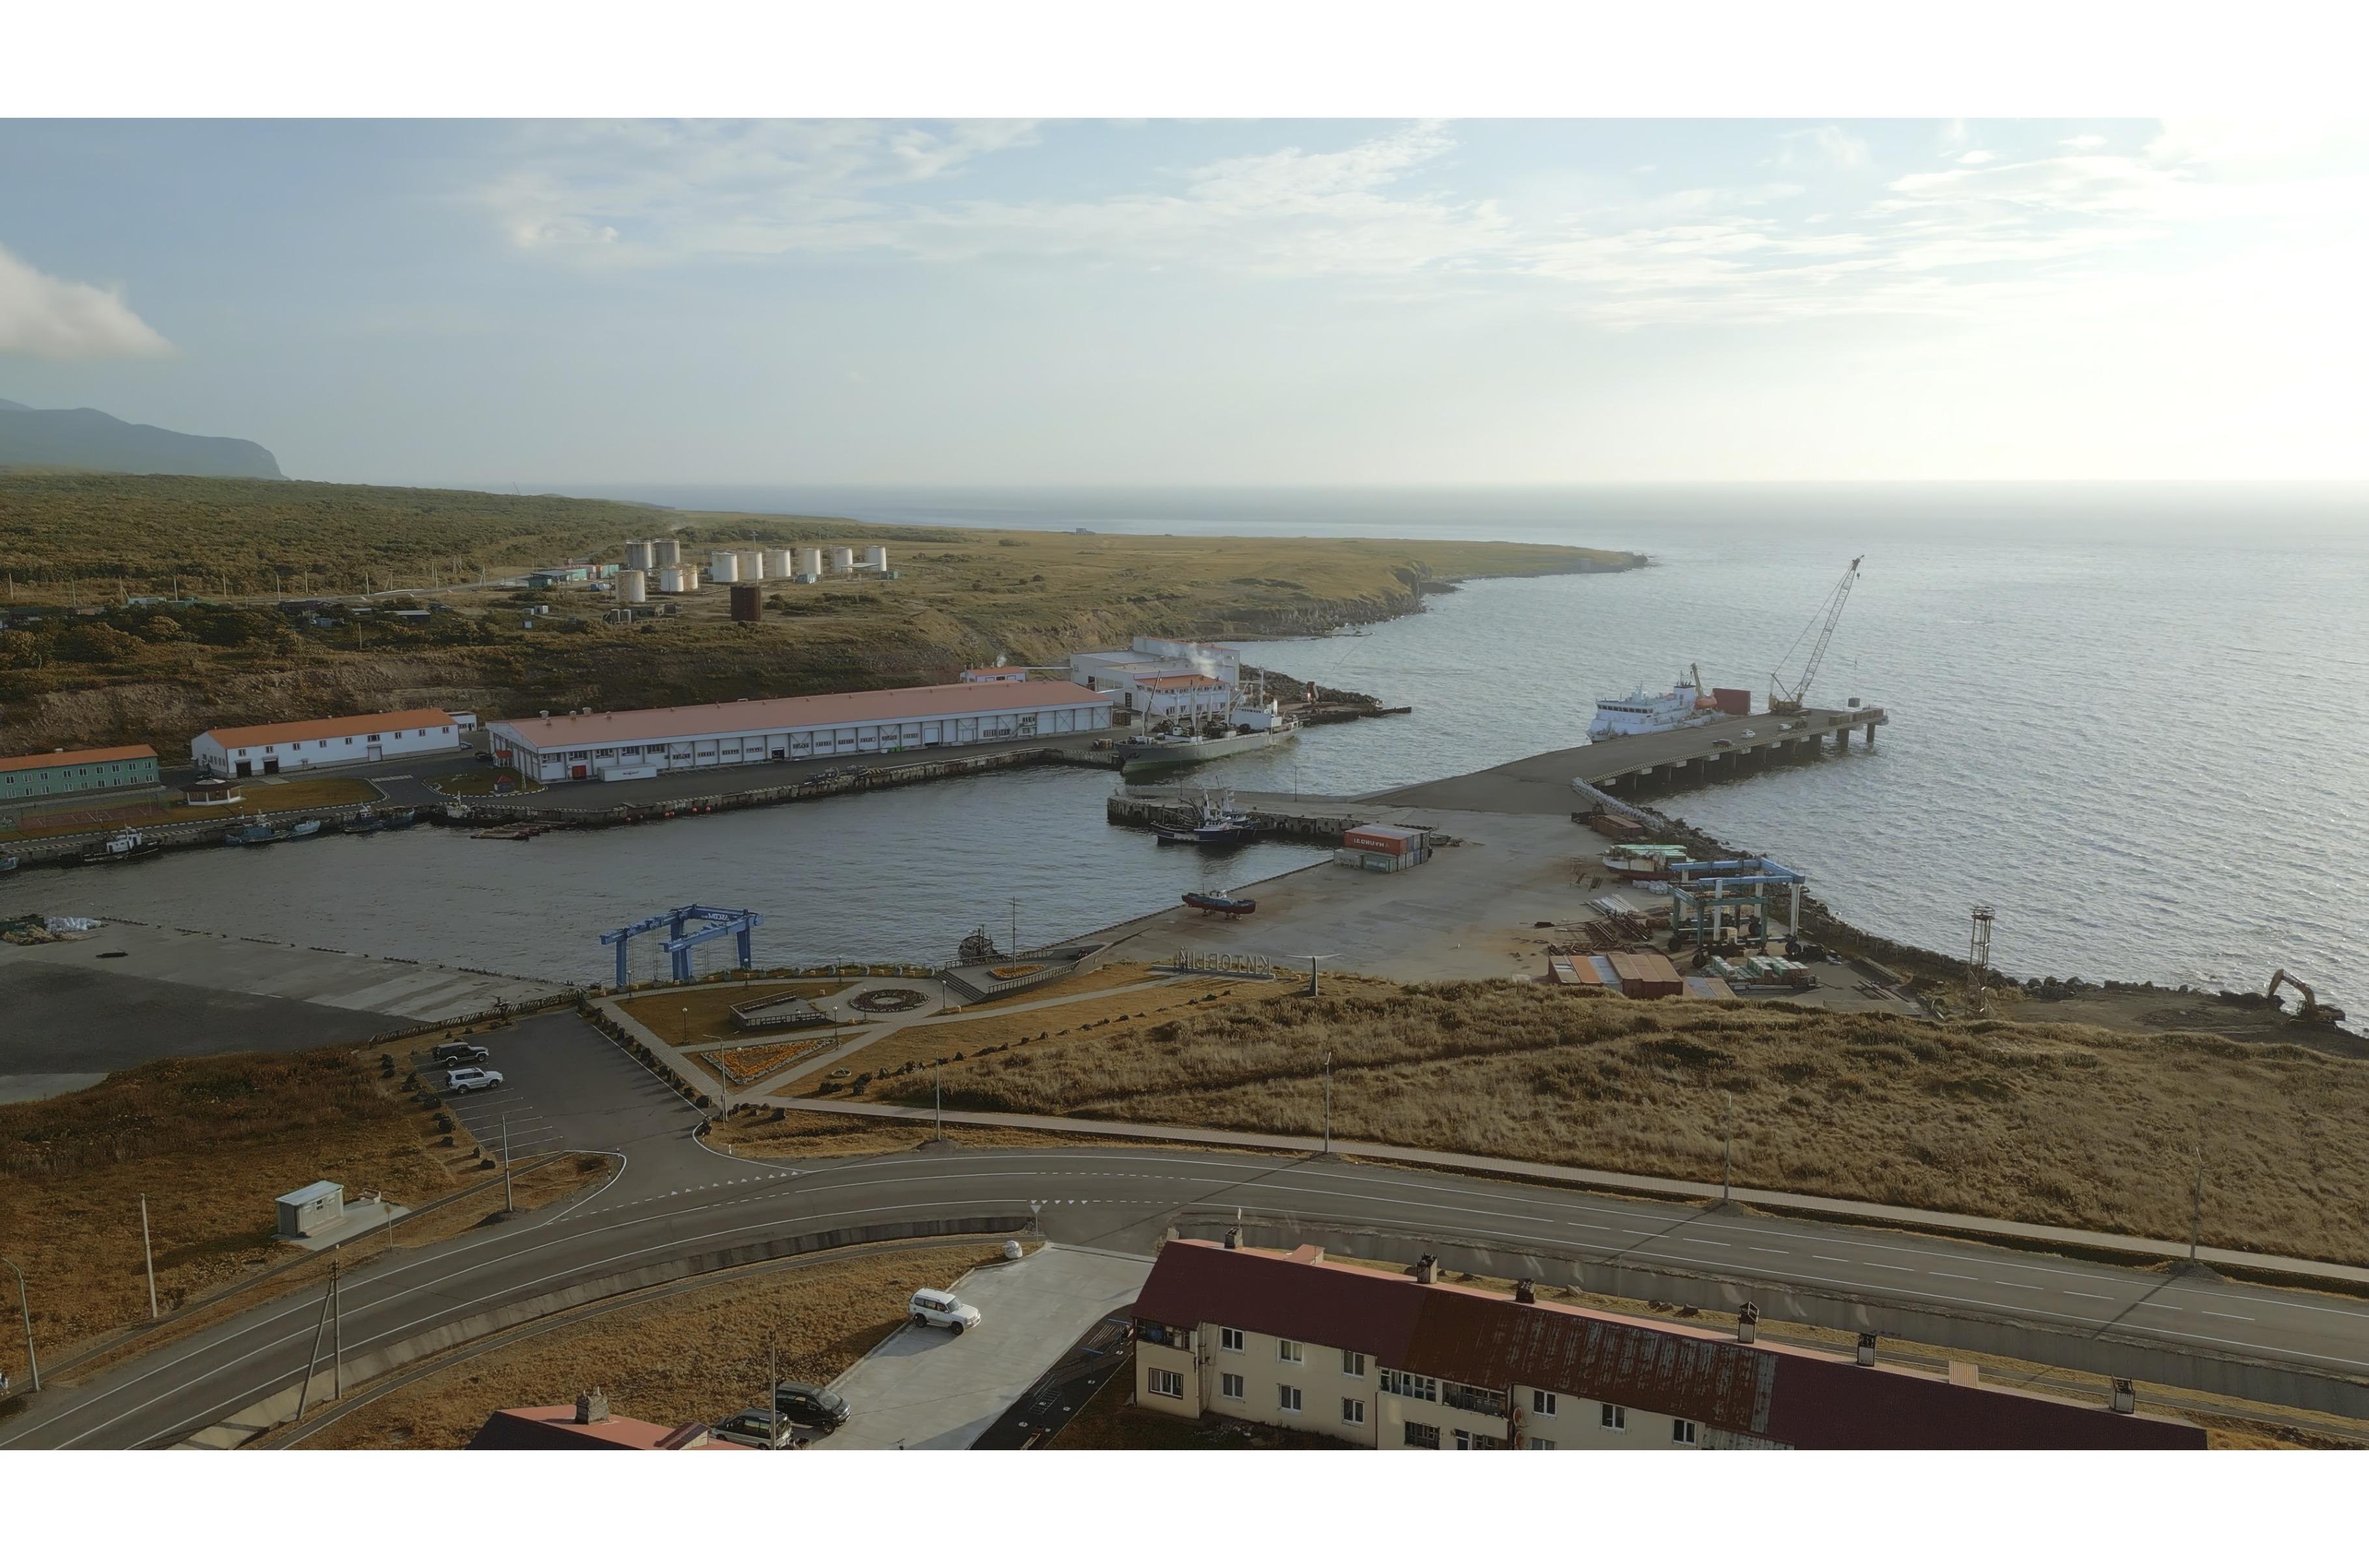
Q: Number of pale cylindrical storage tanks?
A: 11